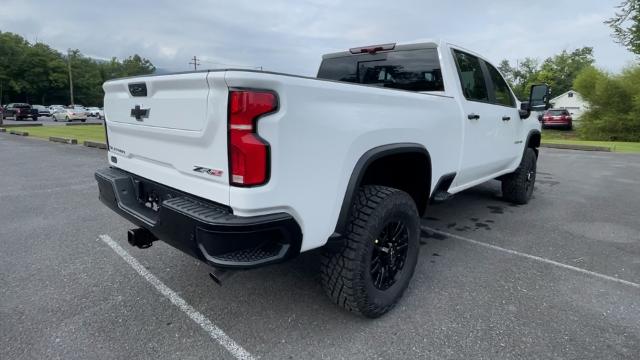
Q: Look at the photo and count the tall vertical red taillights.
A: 1